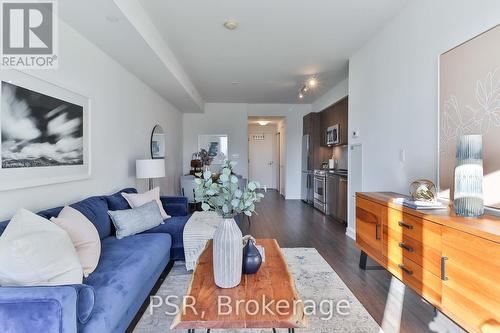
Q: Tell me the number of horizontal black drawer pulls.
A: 3